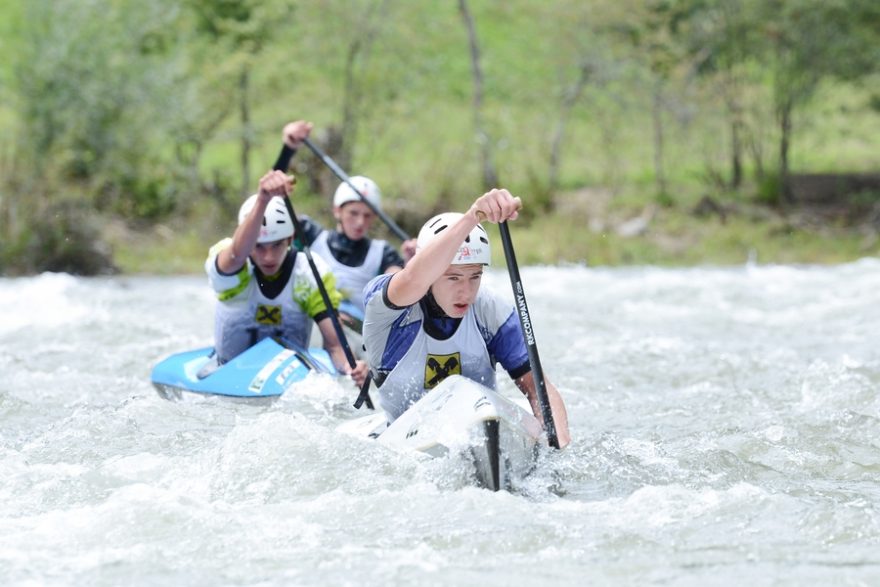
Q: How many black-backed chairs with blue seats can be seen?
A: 0